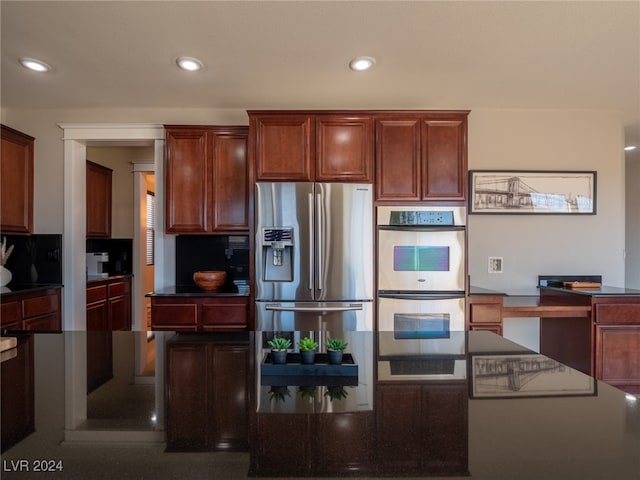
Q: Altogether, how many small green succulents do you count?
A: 3